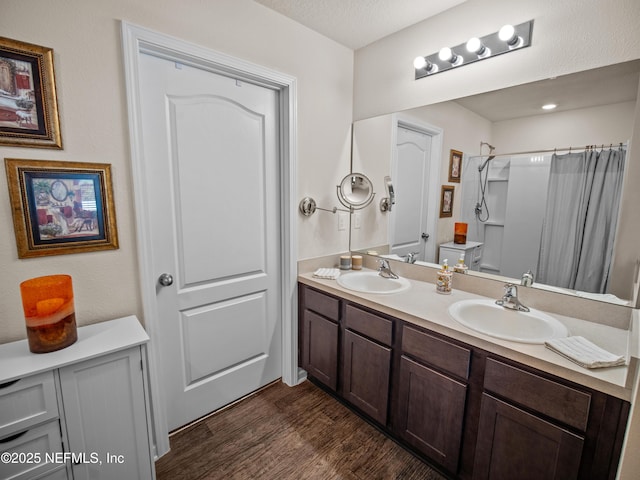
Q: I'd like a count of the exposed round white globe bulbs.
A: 4